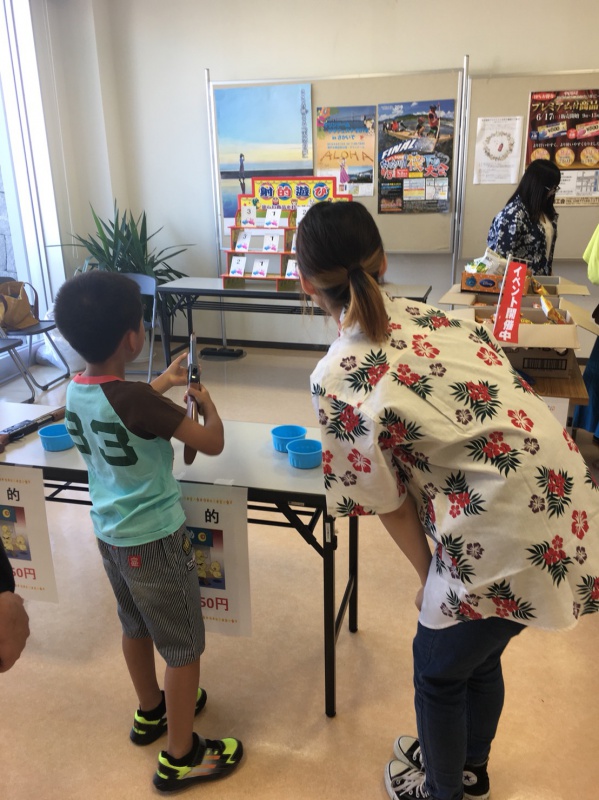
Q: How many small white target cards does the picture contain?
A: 9